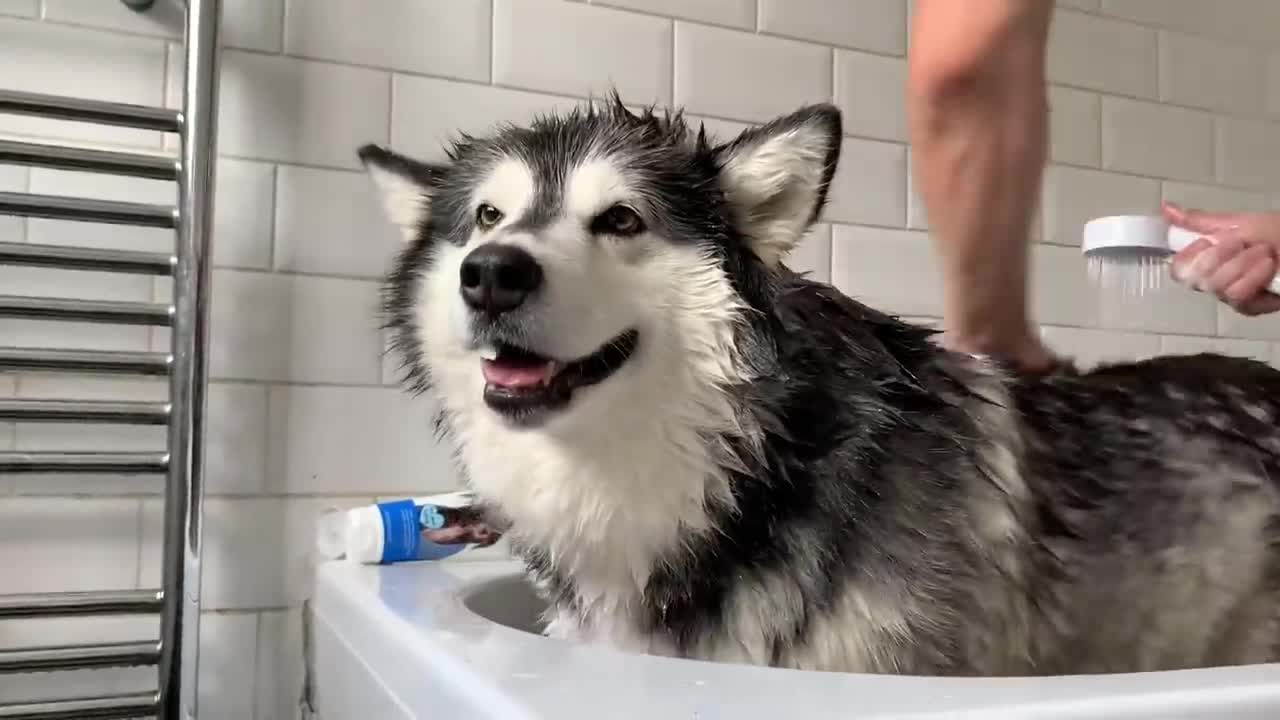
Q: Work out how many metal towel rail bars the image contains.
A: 11